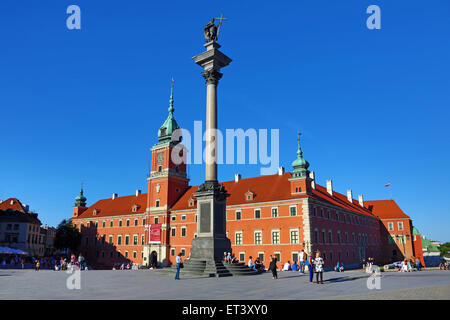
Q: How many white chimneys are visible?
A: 8